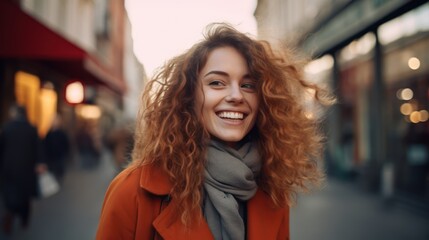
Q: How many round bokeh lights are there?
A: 5